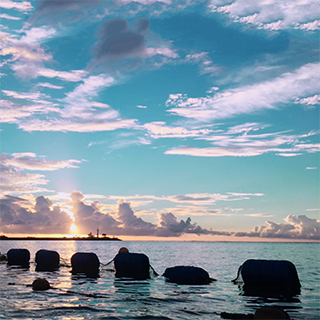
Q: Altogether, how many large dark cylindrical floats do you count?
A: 6